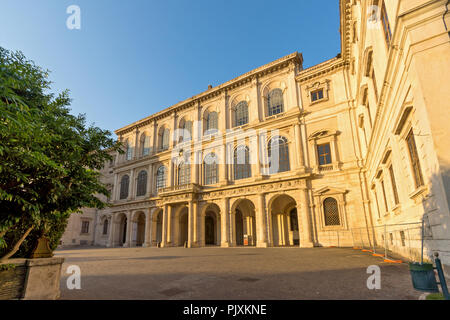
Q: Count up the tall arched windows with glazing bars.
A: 14